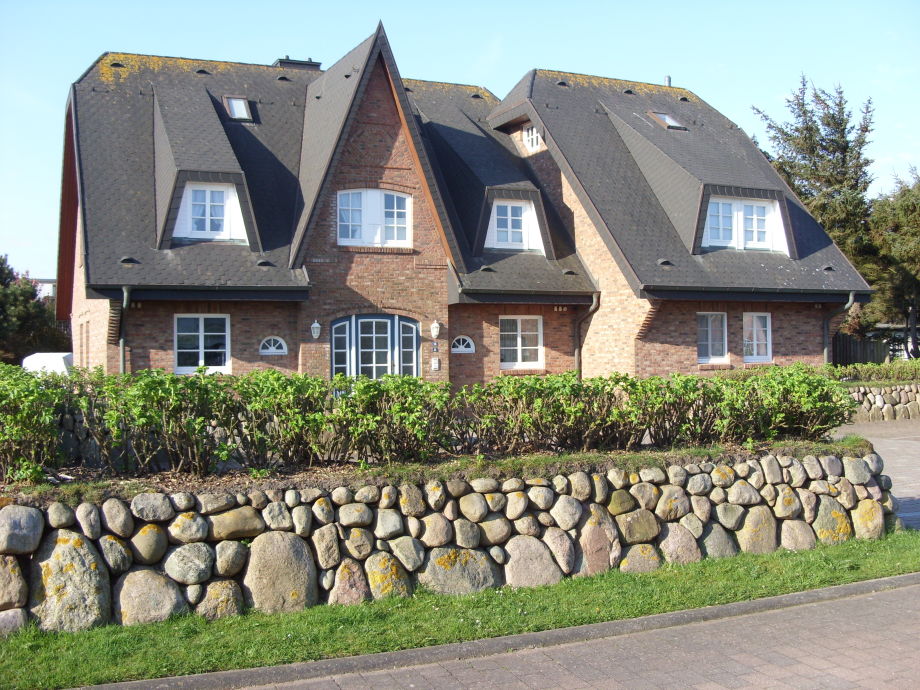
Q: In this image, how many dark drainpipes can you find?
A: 3